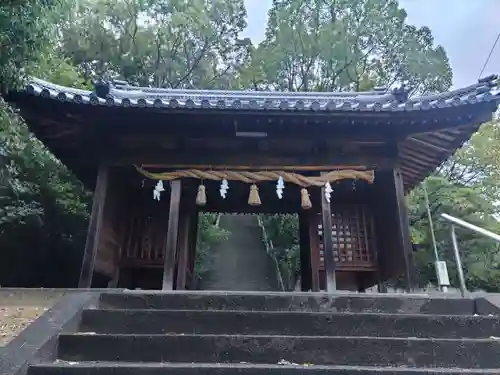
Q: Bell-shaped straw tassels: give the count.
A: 3